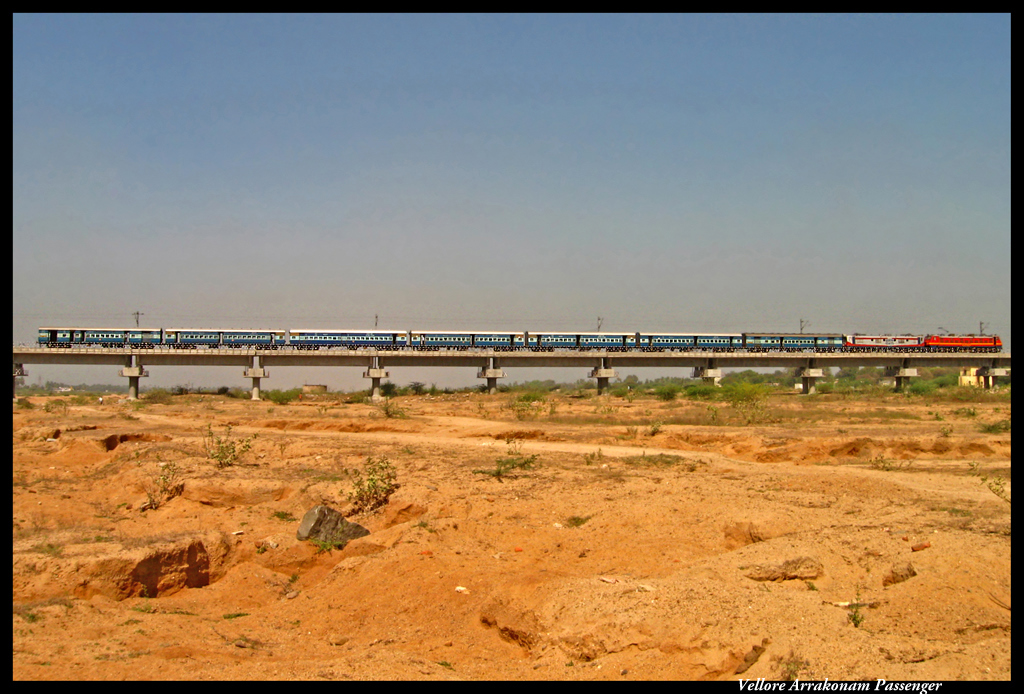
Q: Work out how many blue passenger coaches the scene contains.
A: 7